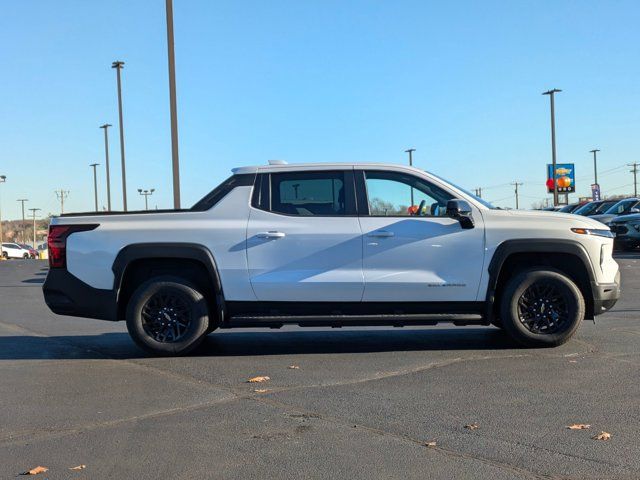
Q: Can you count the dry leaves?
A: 9